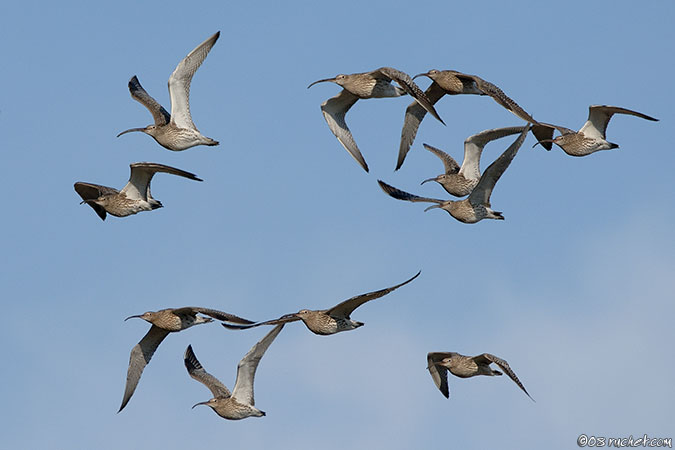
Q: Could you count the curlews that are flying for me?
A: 11